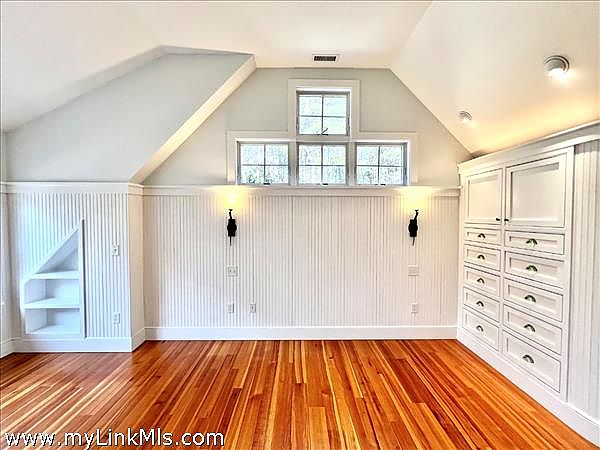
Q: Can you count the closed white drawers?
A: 10